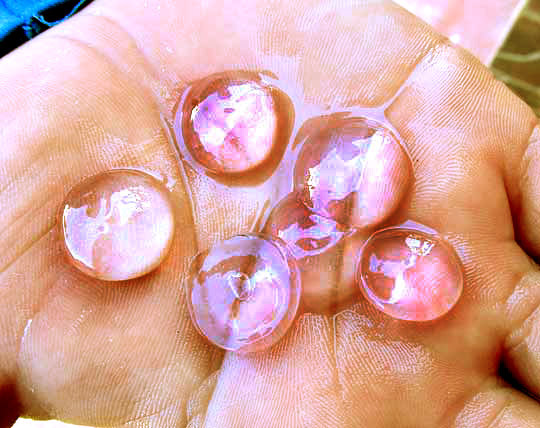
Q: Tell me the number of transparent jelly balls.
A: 6